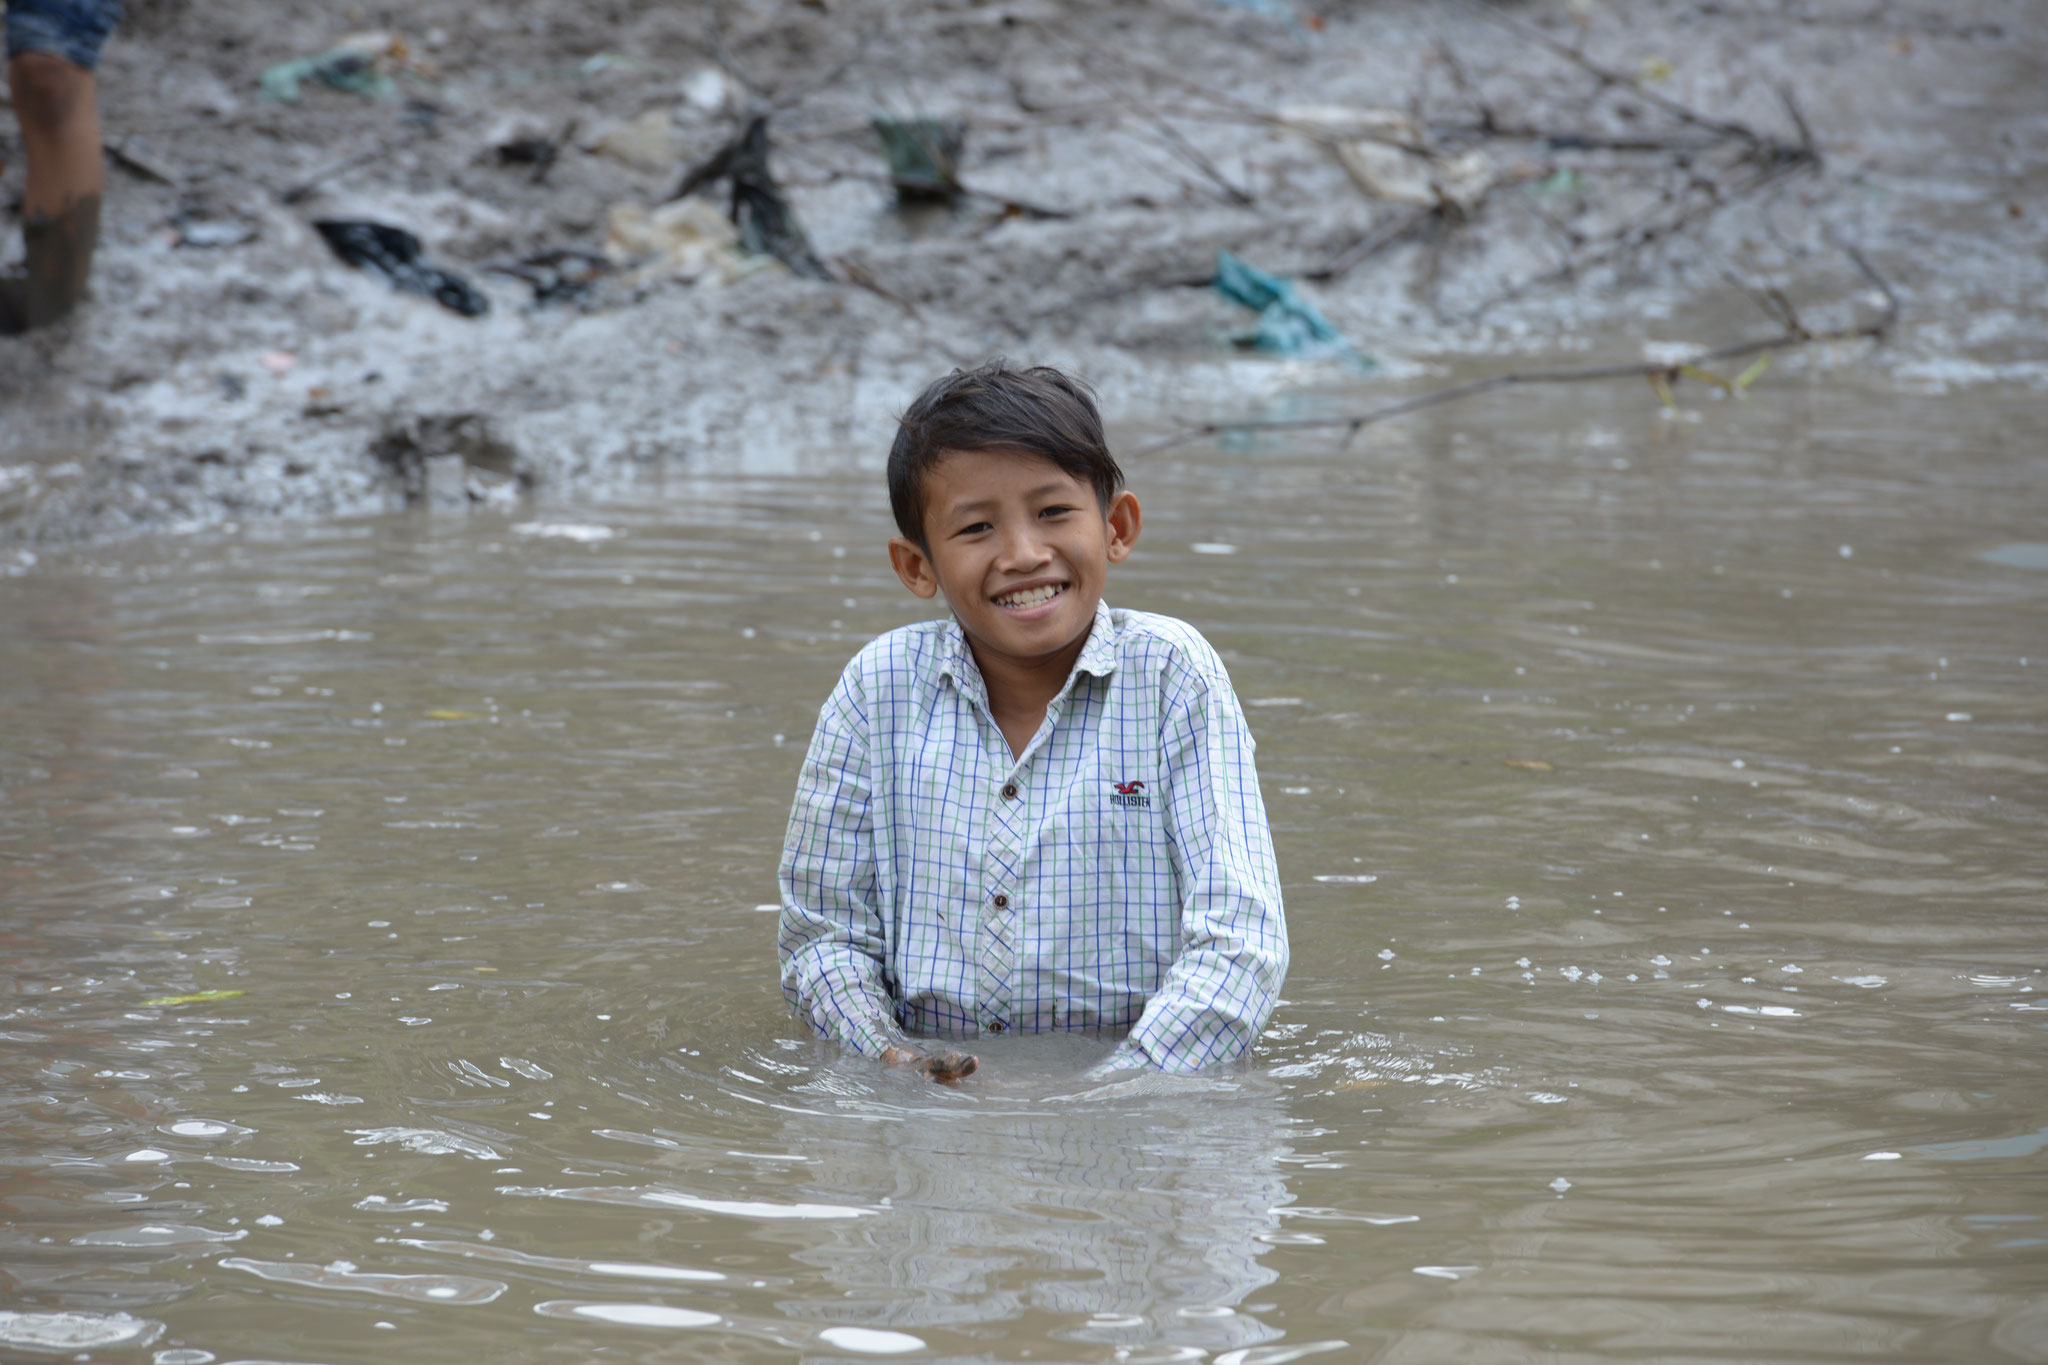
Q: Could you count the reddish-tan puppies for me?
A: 0